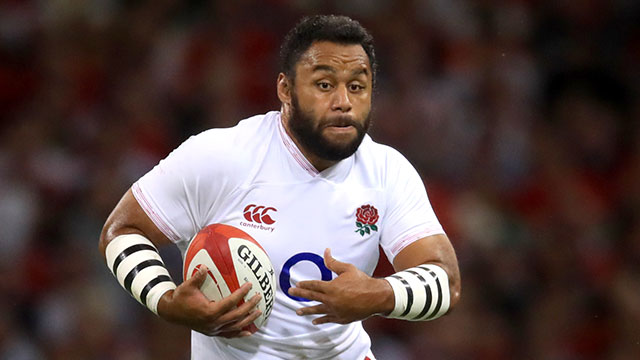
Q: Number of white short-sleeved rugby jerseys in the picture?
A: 1